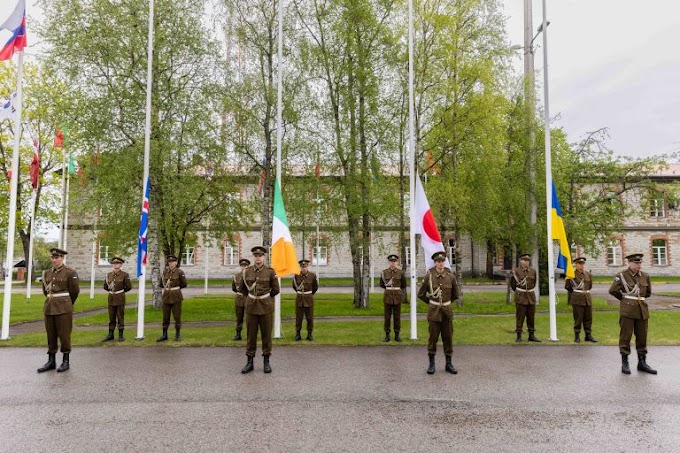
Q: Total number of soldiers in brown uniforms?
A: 11